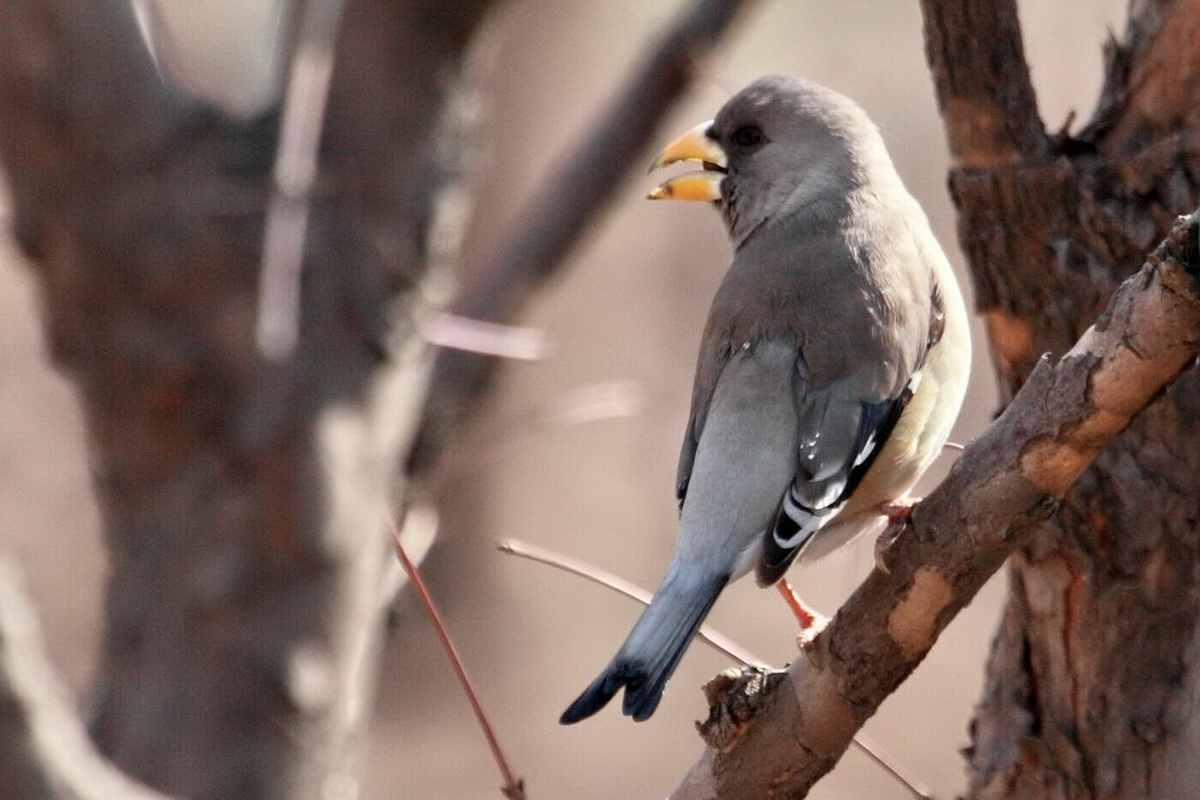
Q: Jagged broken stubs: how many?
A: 1